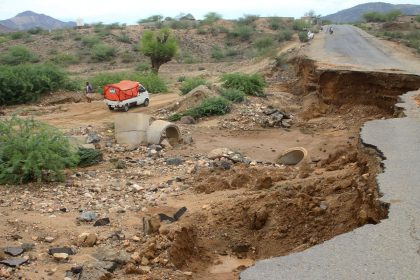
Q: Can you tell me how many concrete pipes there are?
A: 3